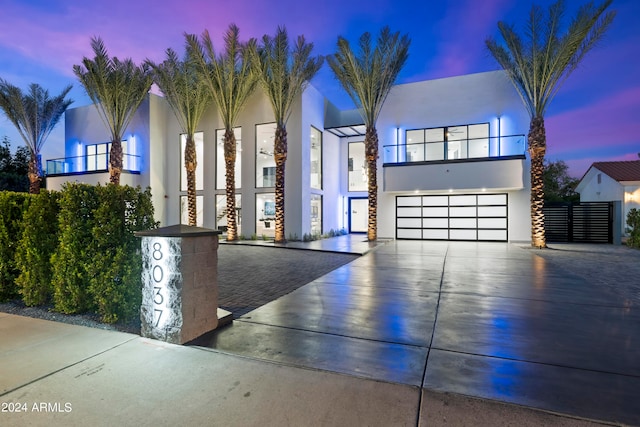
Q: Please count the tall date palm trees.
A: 7